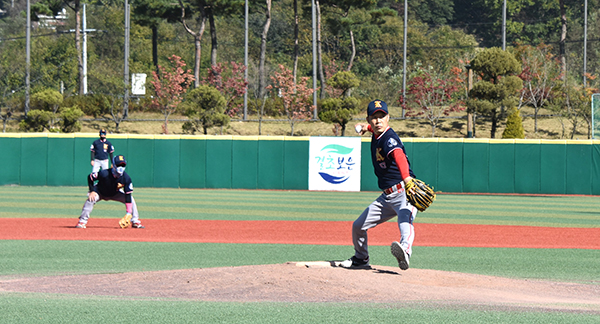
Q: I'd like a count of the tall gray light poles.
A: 7